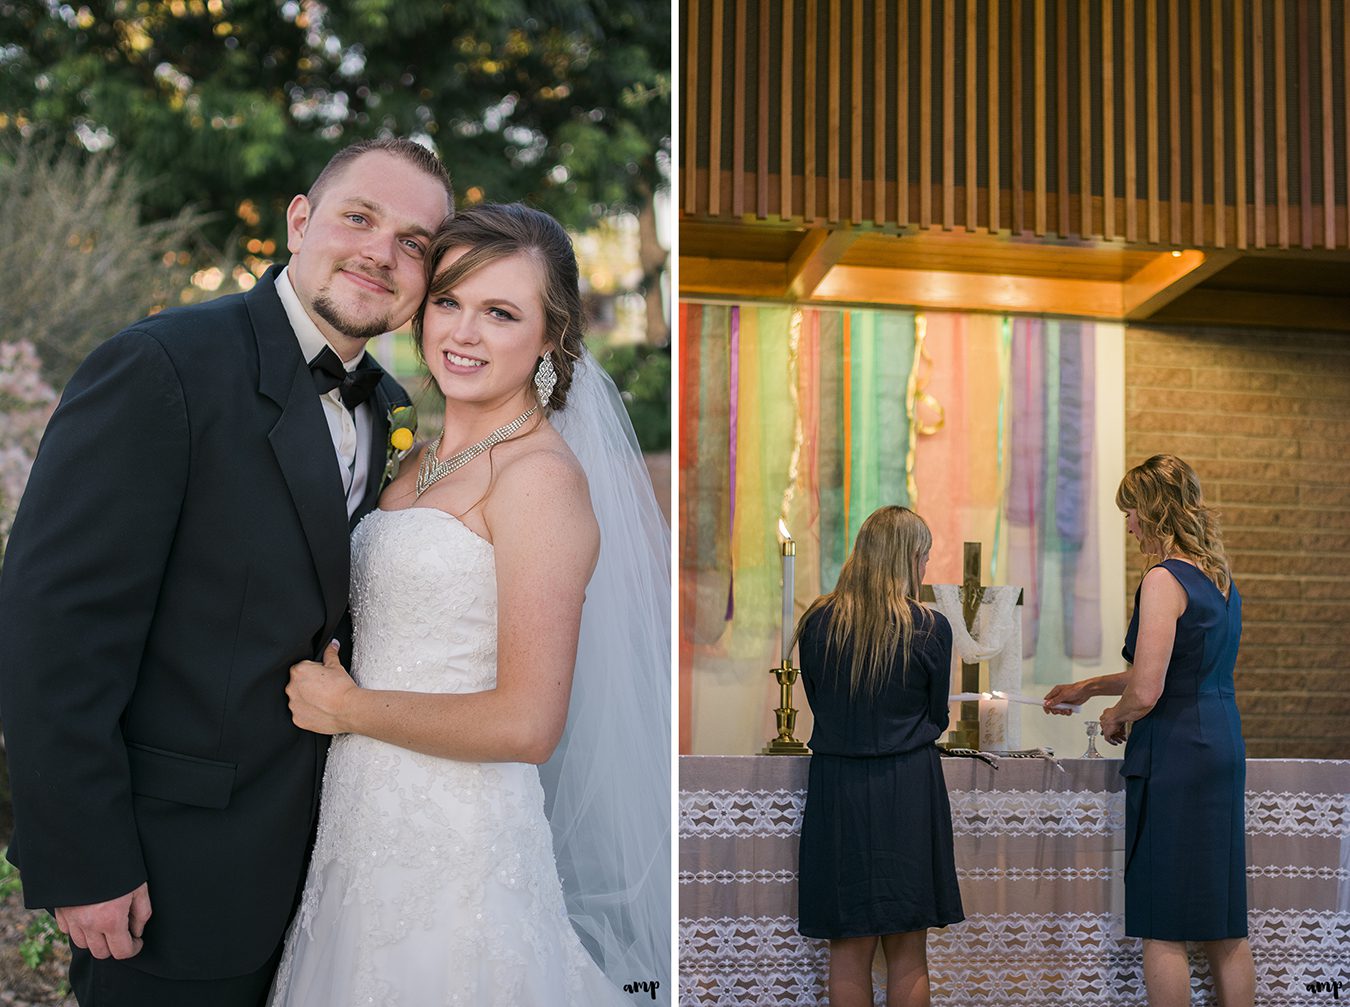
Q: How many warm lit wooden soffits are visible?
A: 1